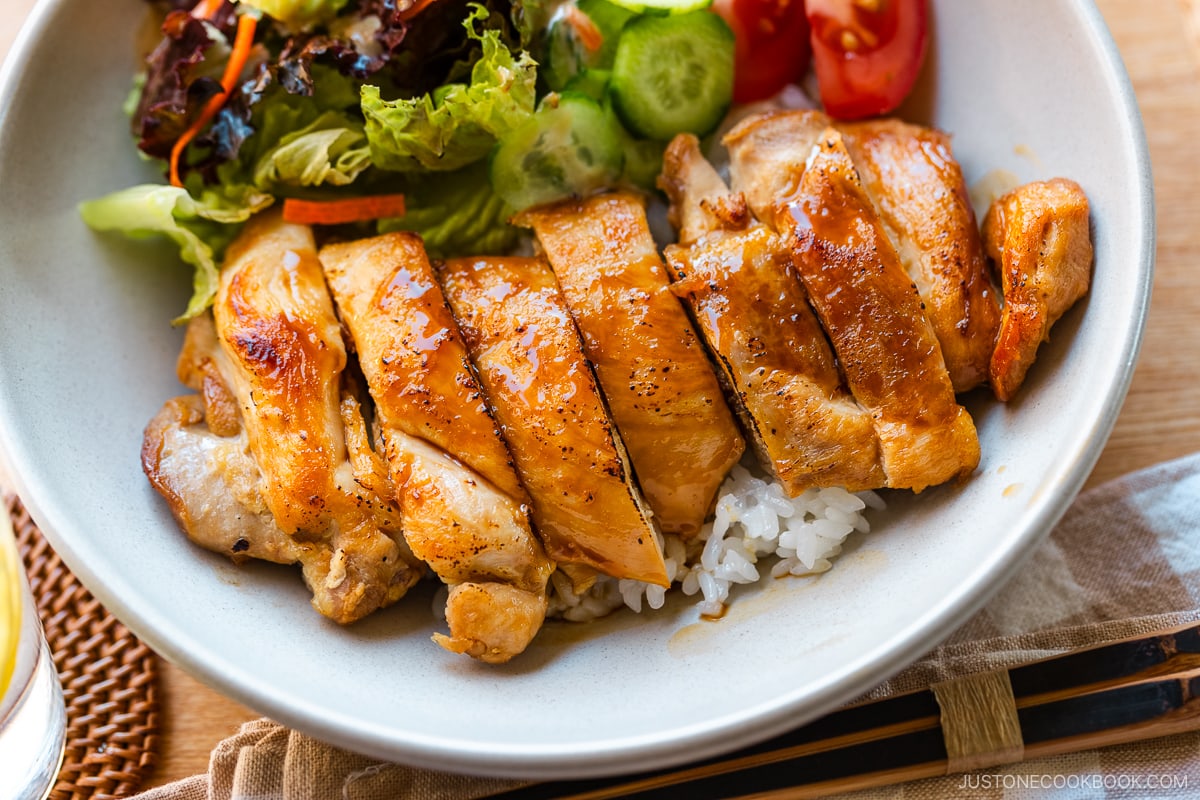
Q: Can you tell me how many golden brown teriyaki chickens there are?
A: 8